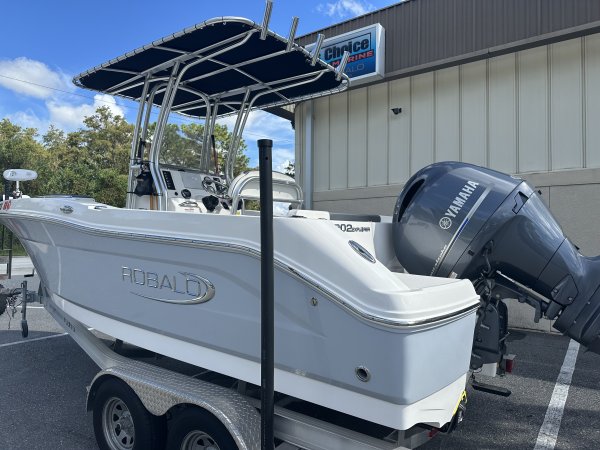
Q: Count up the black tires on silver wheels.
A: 2